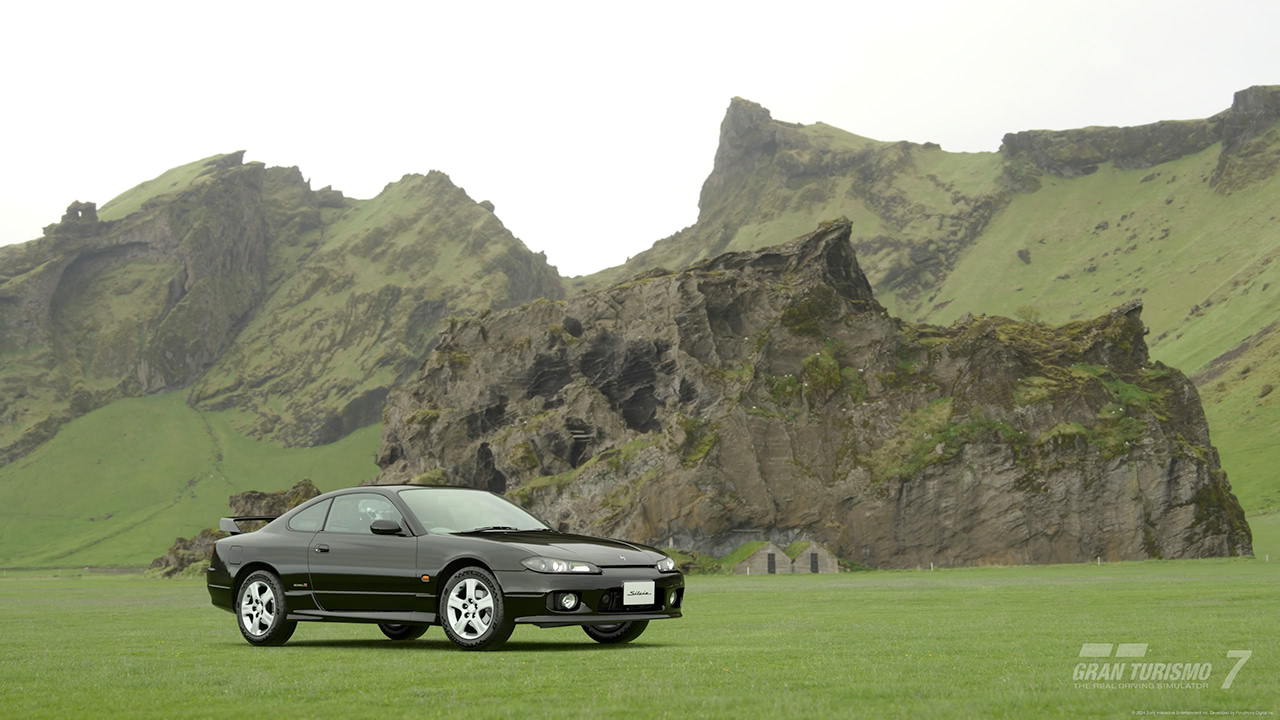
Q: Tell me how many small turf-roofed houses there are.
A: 2